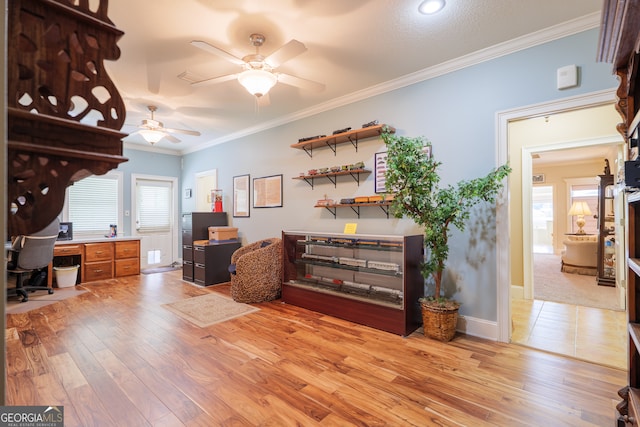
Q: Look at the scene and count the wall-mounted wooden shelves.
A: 3